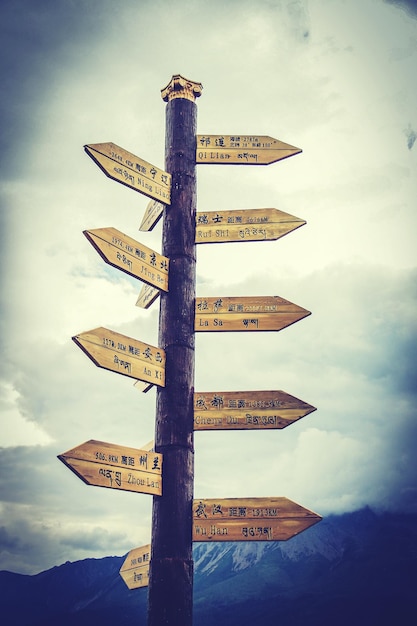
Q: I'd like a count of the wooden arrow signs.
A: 14